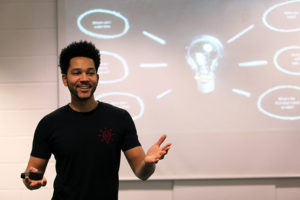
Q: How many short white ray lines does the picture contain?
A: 6